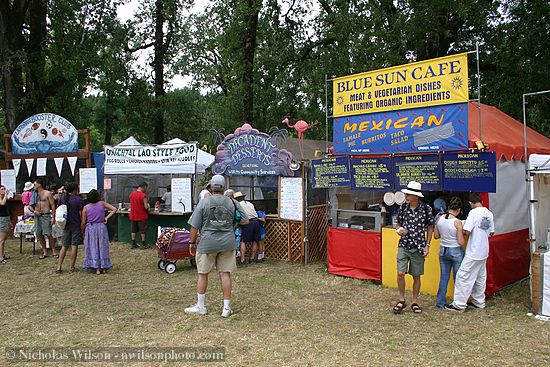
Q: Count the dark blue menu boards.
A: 4